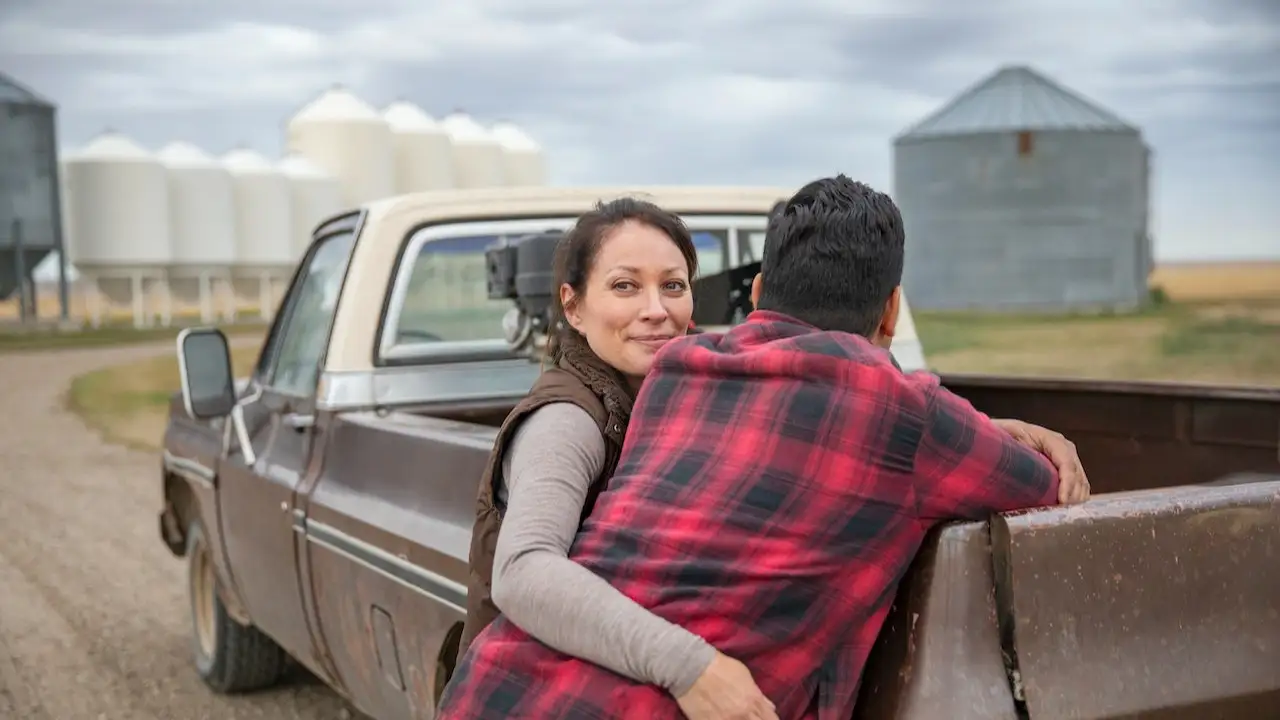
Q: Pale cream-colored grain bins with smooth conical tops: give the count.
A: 8